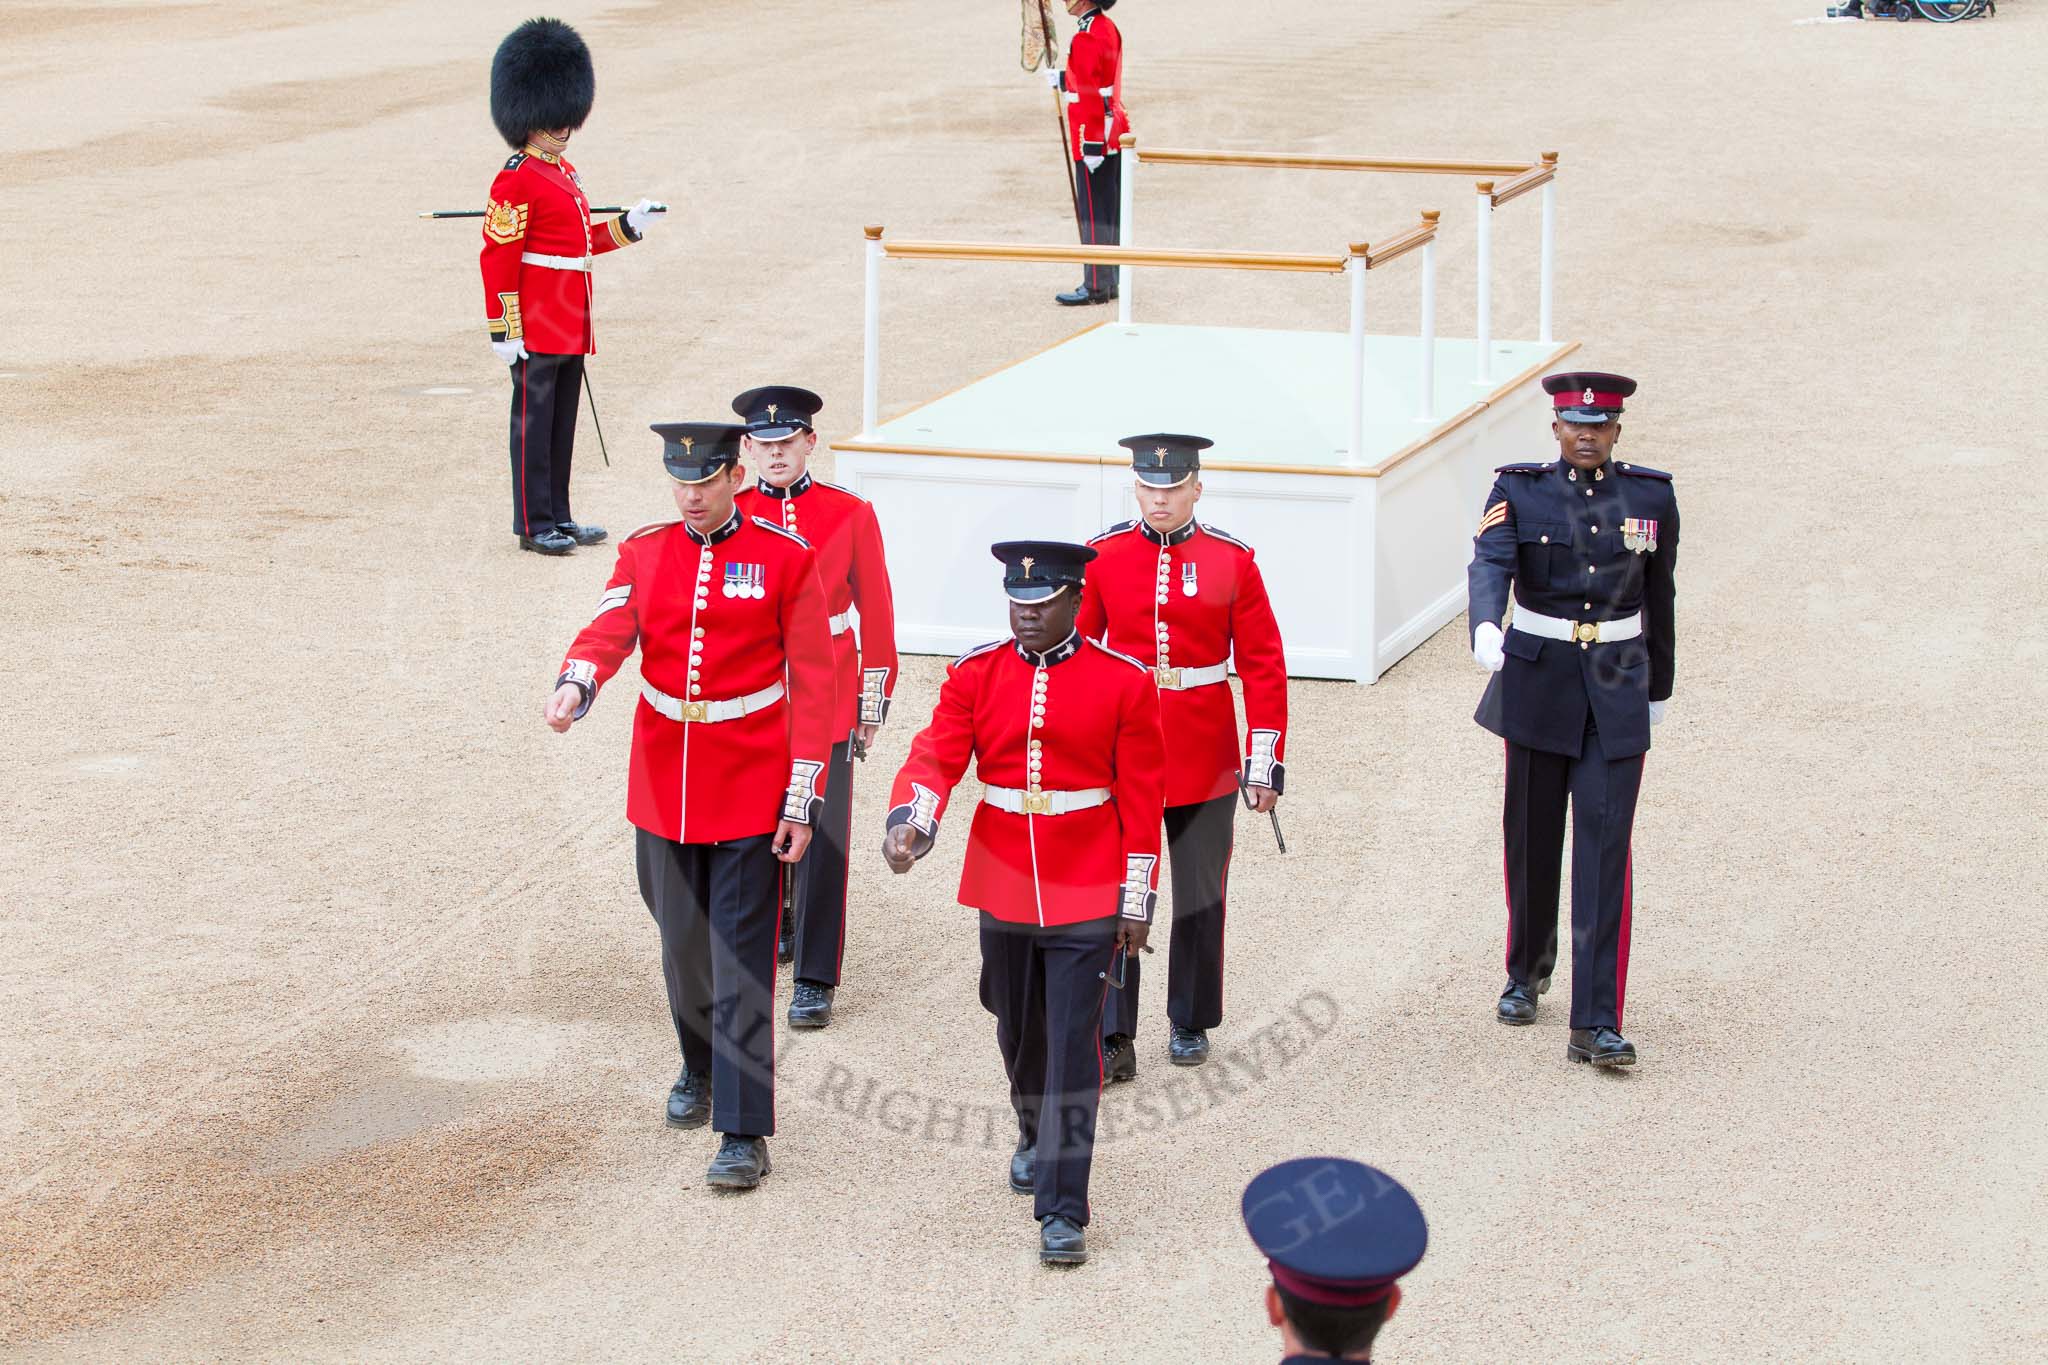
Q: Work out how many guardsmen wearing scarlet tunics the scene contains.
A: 6